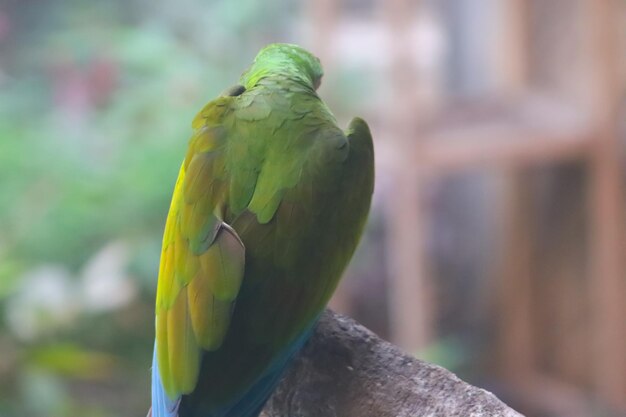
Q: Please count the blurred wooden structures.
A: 1